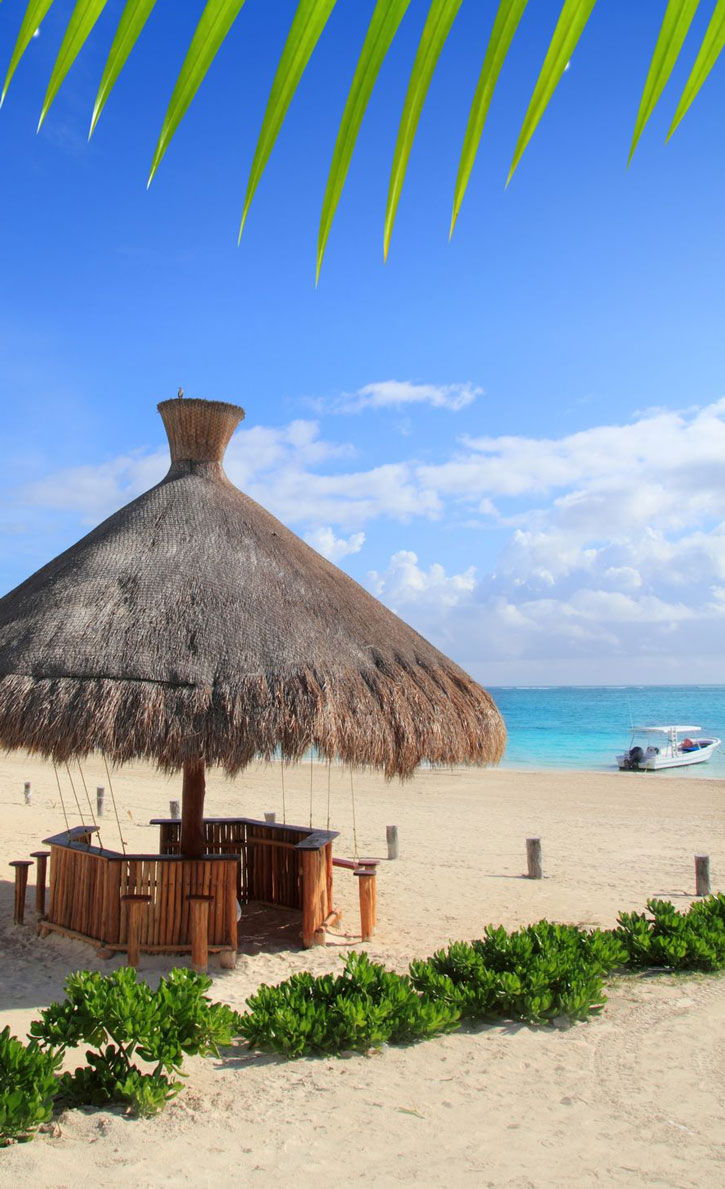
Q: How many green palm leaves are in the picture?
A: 11